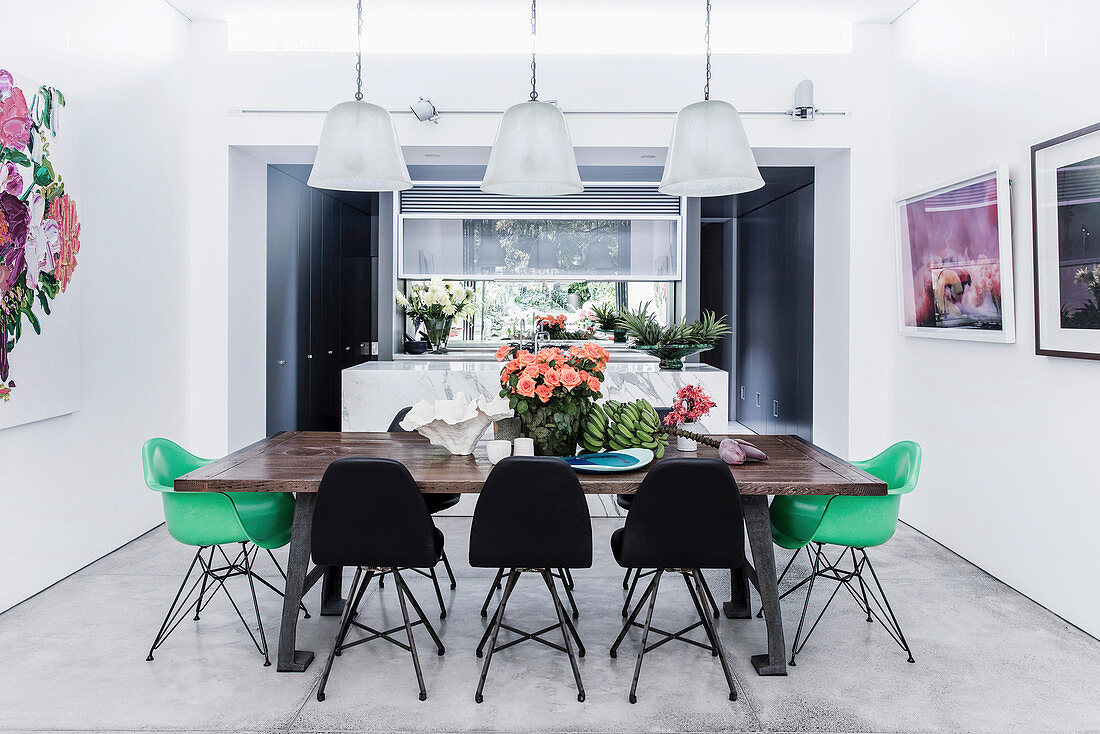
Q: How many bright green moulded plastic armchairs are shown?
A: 2